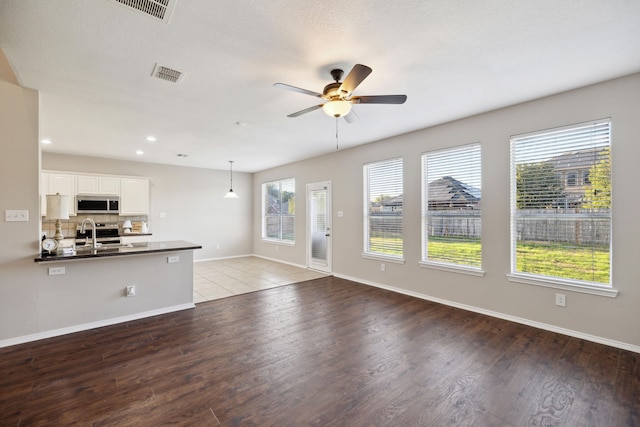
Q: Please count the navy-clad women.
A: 0